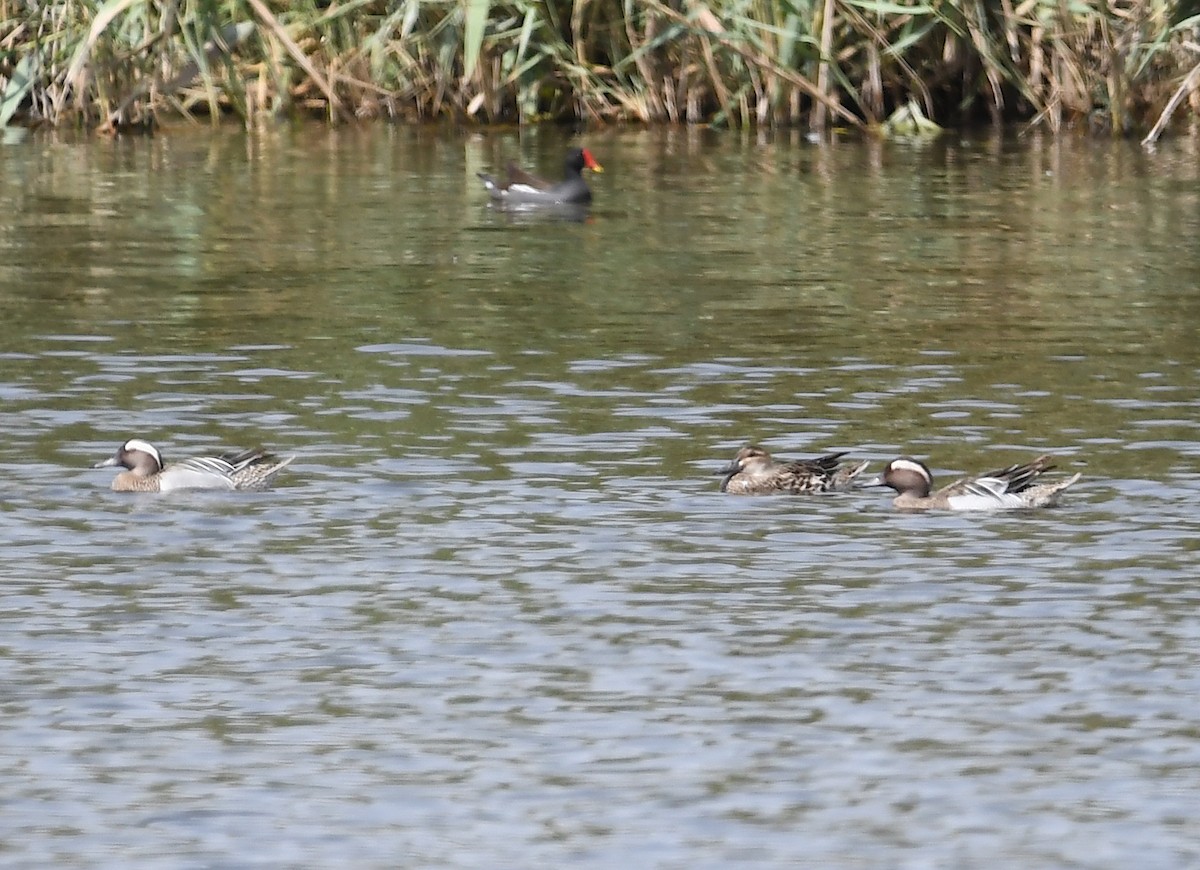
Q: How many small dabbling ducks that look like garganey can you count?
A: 3